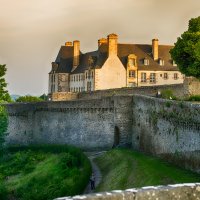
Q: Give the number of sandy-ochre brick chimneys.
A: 5